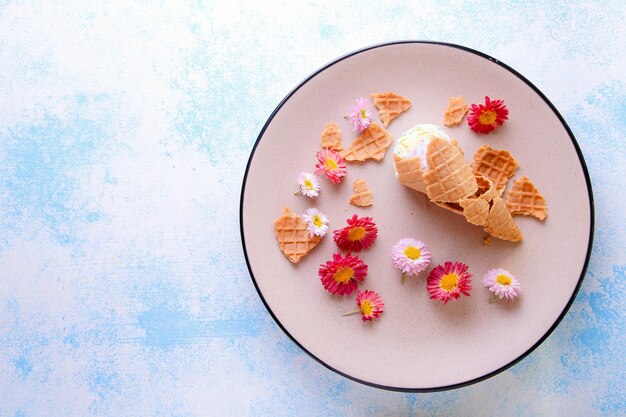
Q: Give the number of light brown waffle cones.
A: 1